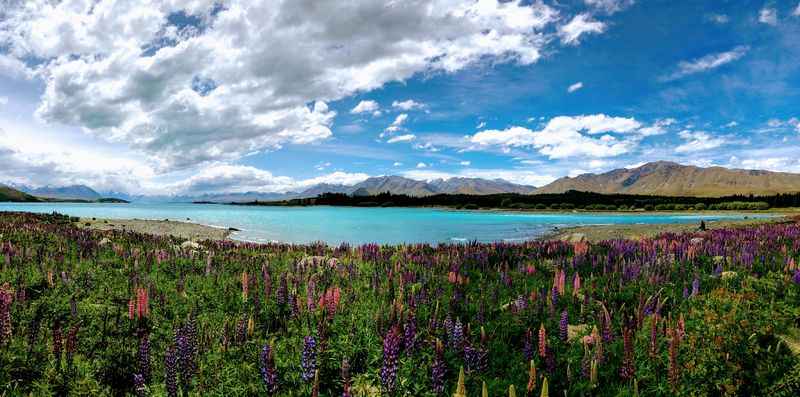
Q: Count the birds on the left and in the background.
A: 0